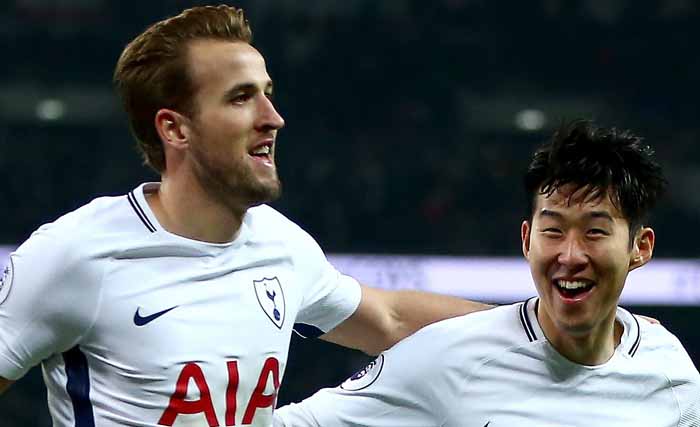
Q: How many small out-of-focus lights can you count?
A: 2